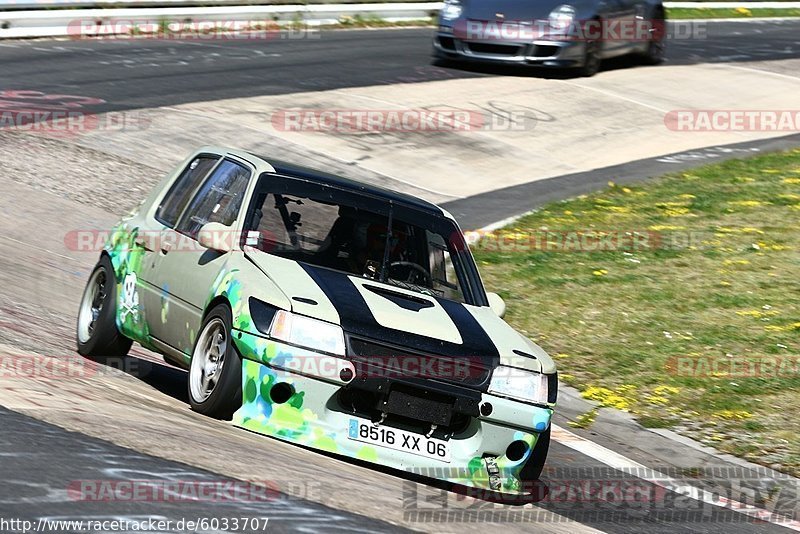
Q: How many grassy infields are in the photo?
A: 1